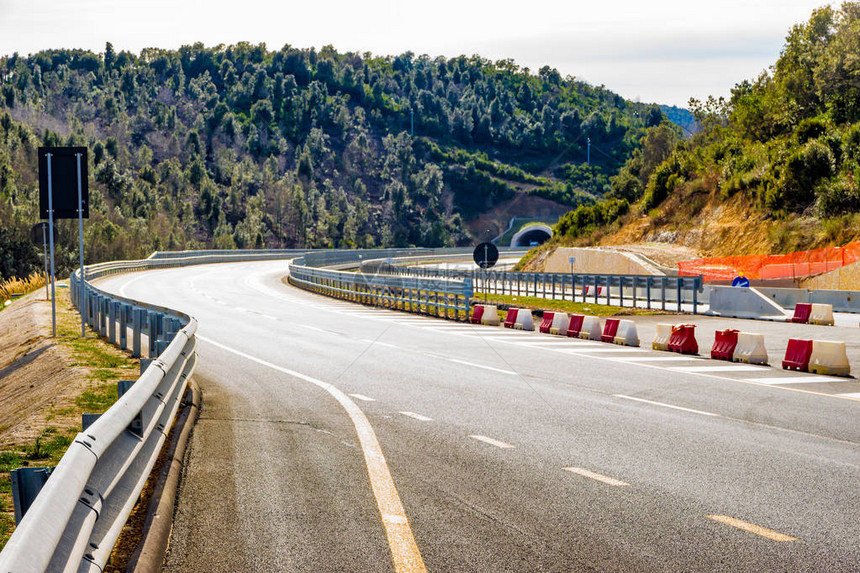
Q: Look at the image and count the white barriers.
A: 9